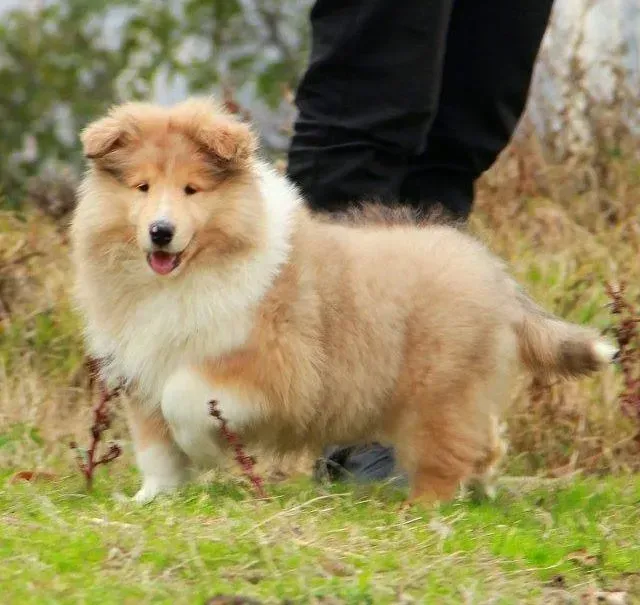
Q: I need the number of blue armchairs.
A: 0